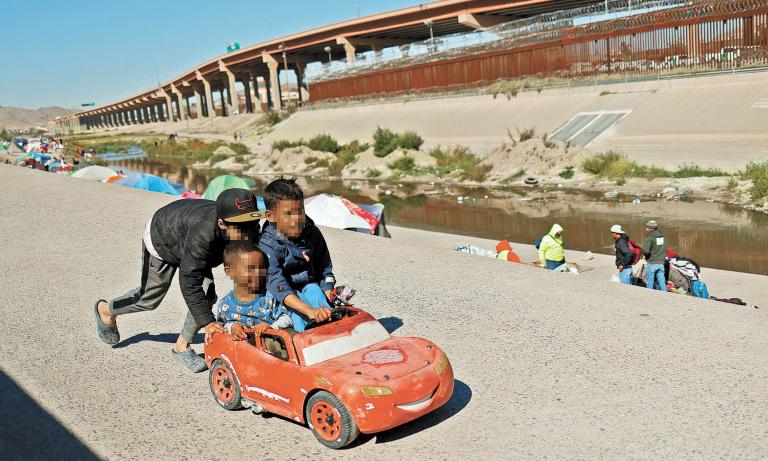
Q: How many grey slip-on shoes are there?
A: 2